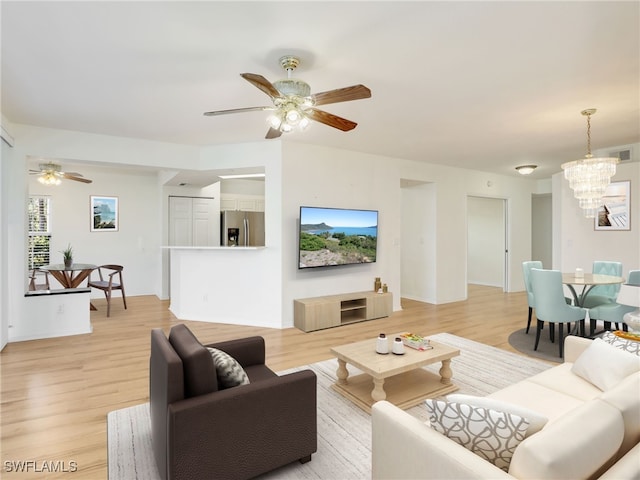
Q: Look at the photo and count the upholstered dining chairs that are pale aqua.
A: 4